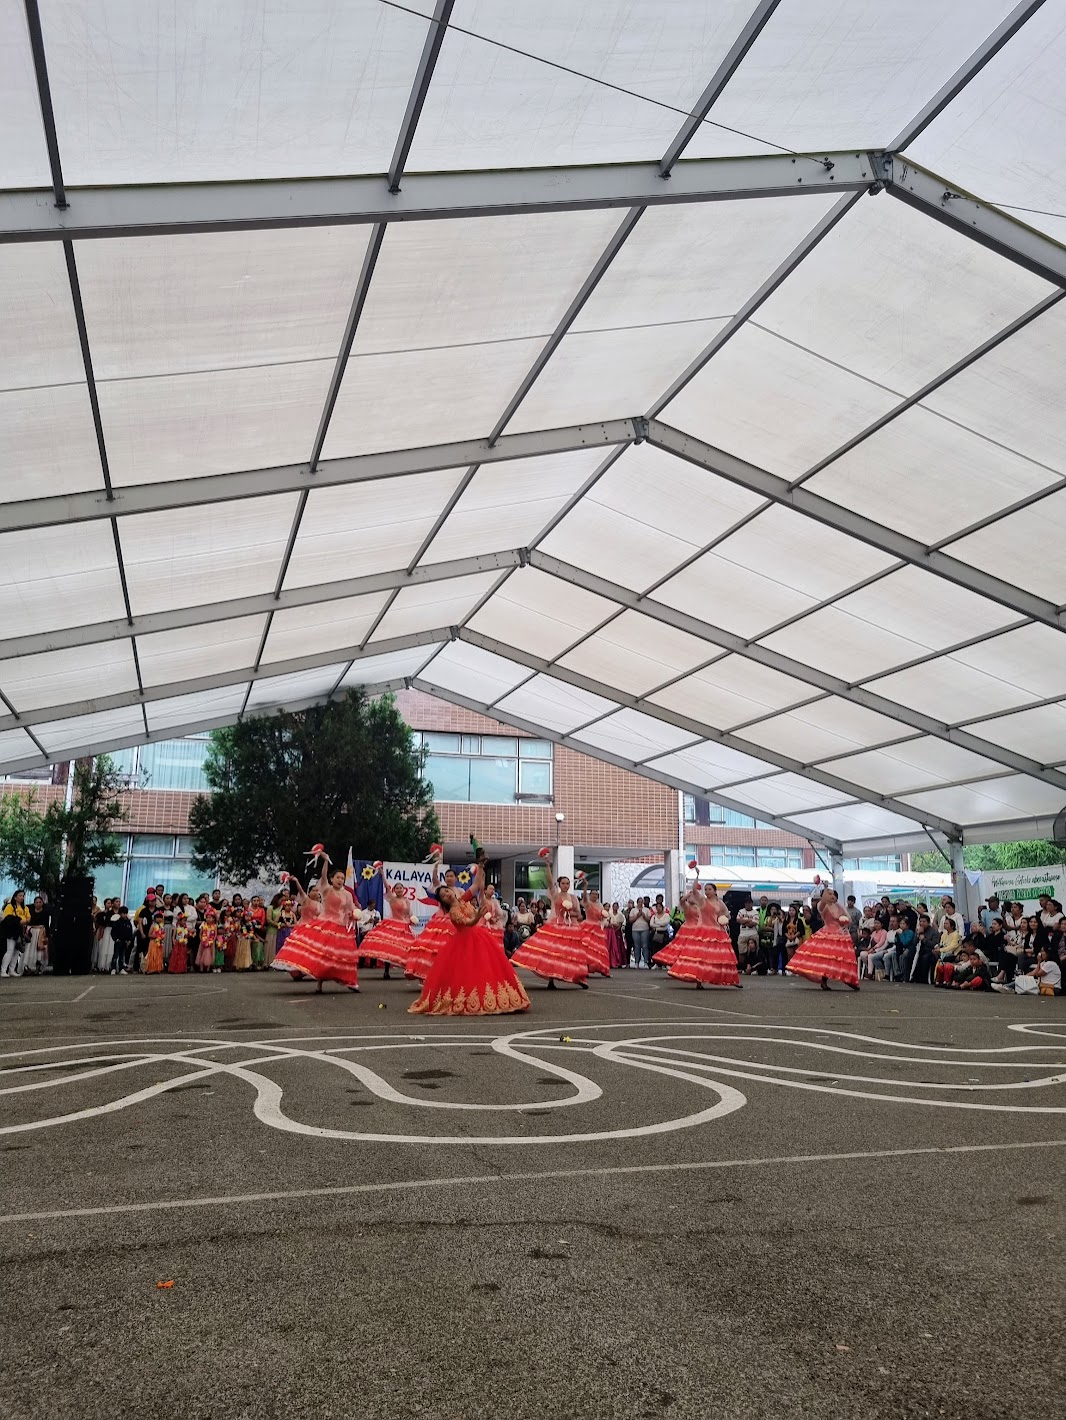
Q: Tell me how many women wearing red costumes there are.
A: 11